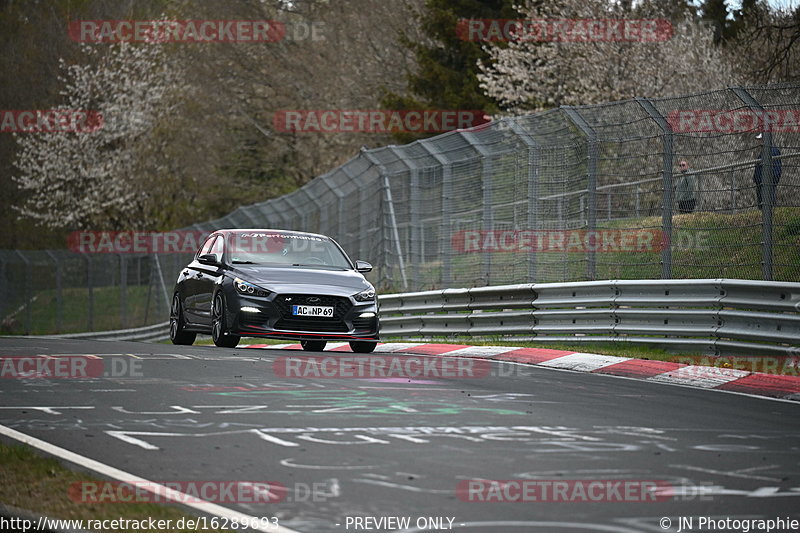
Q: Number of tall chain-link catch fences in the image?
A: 1